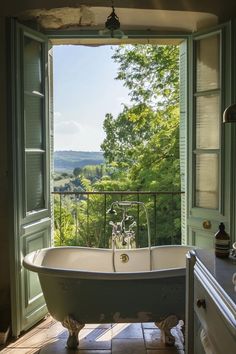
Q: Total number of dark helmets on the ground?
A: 0